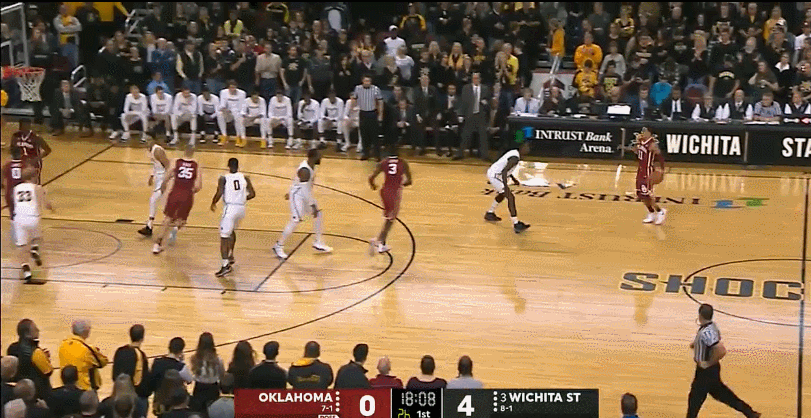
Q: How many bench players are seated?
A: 10